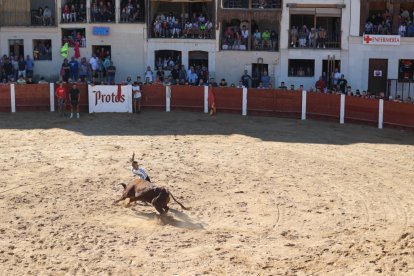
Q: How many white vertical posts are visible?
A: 8